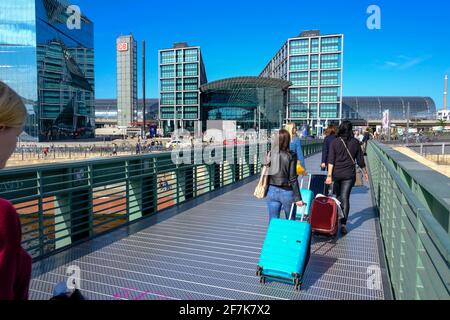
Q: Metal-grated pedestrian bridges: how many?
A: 1